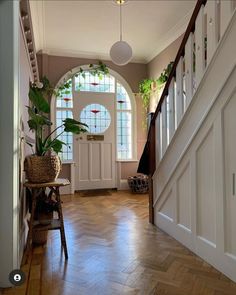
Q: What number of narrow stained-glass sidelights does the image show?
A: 2